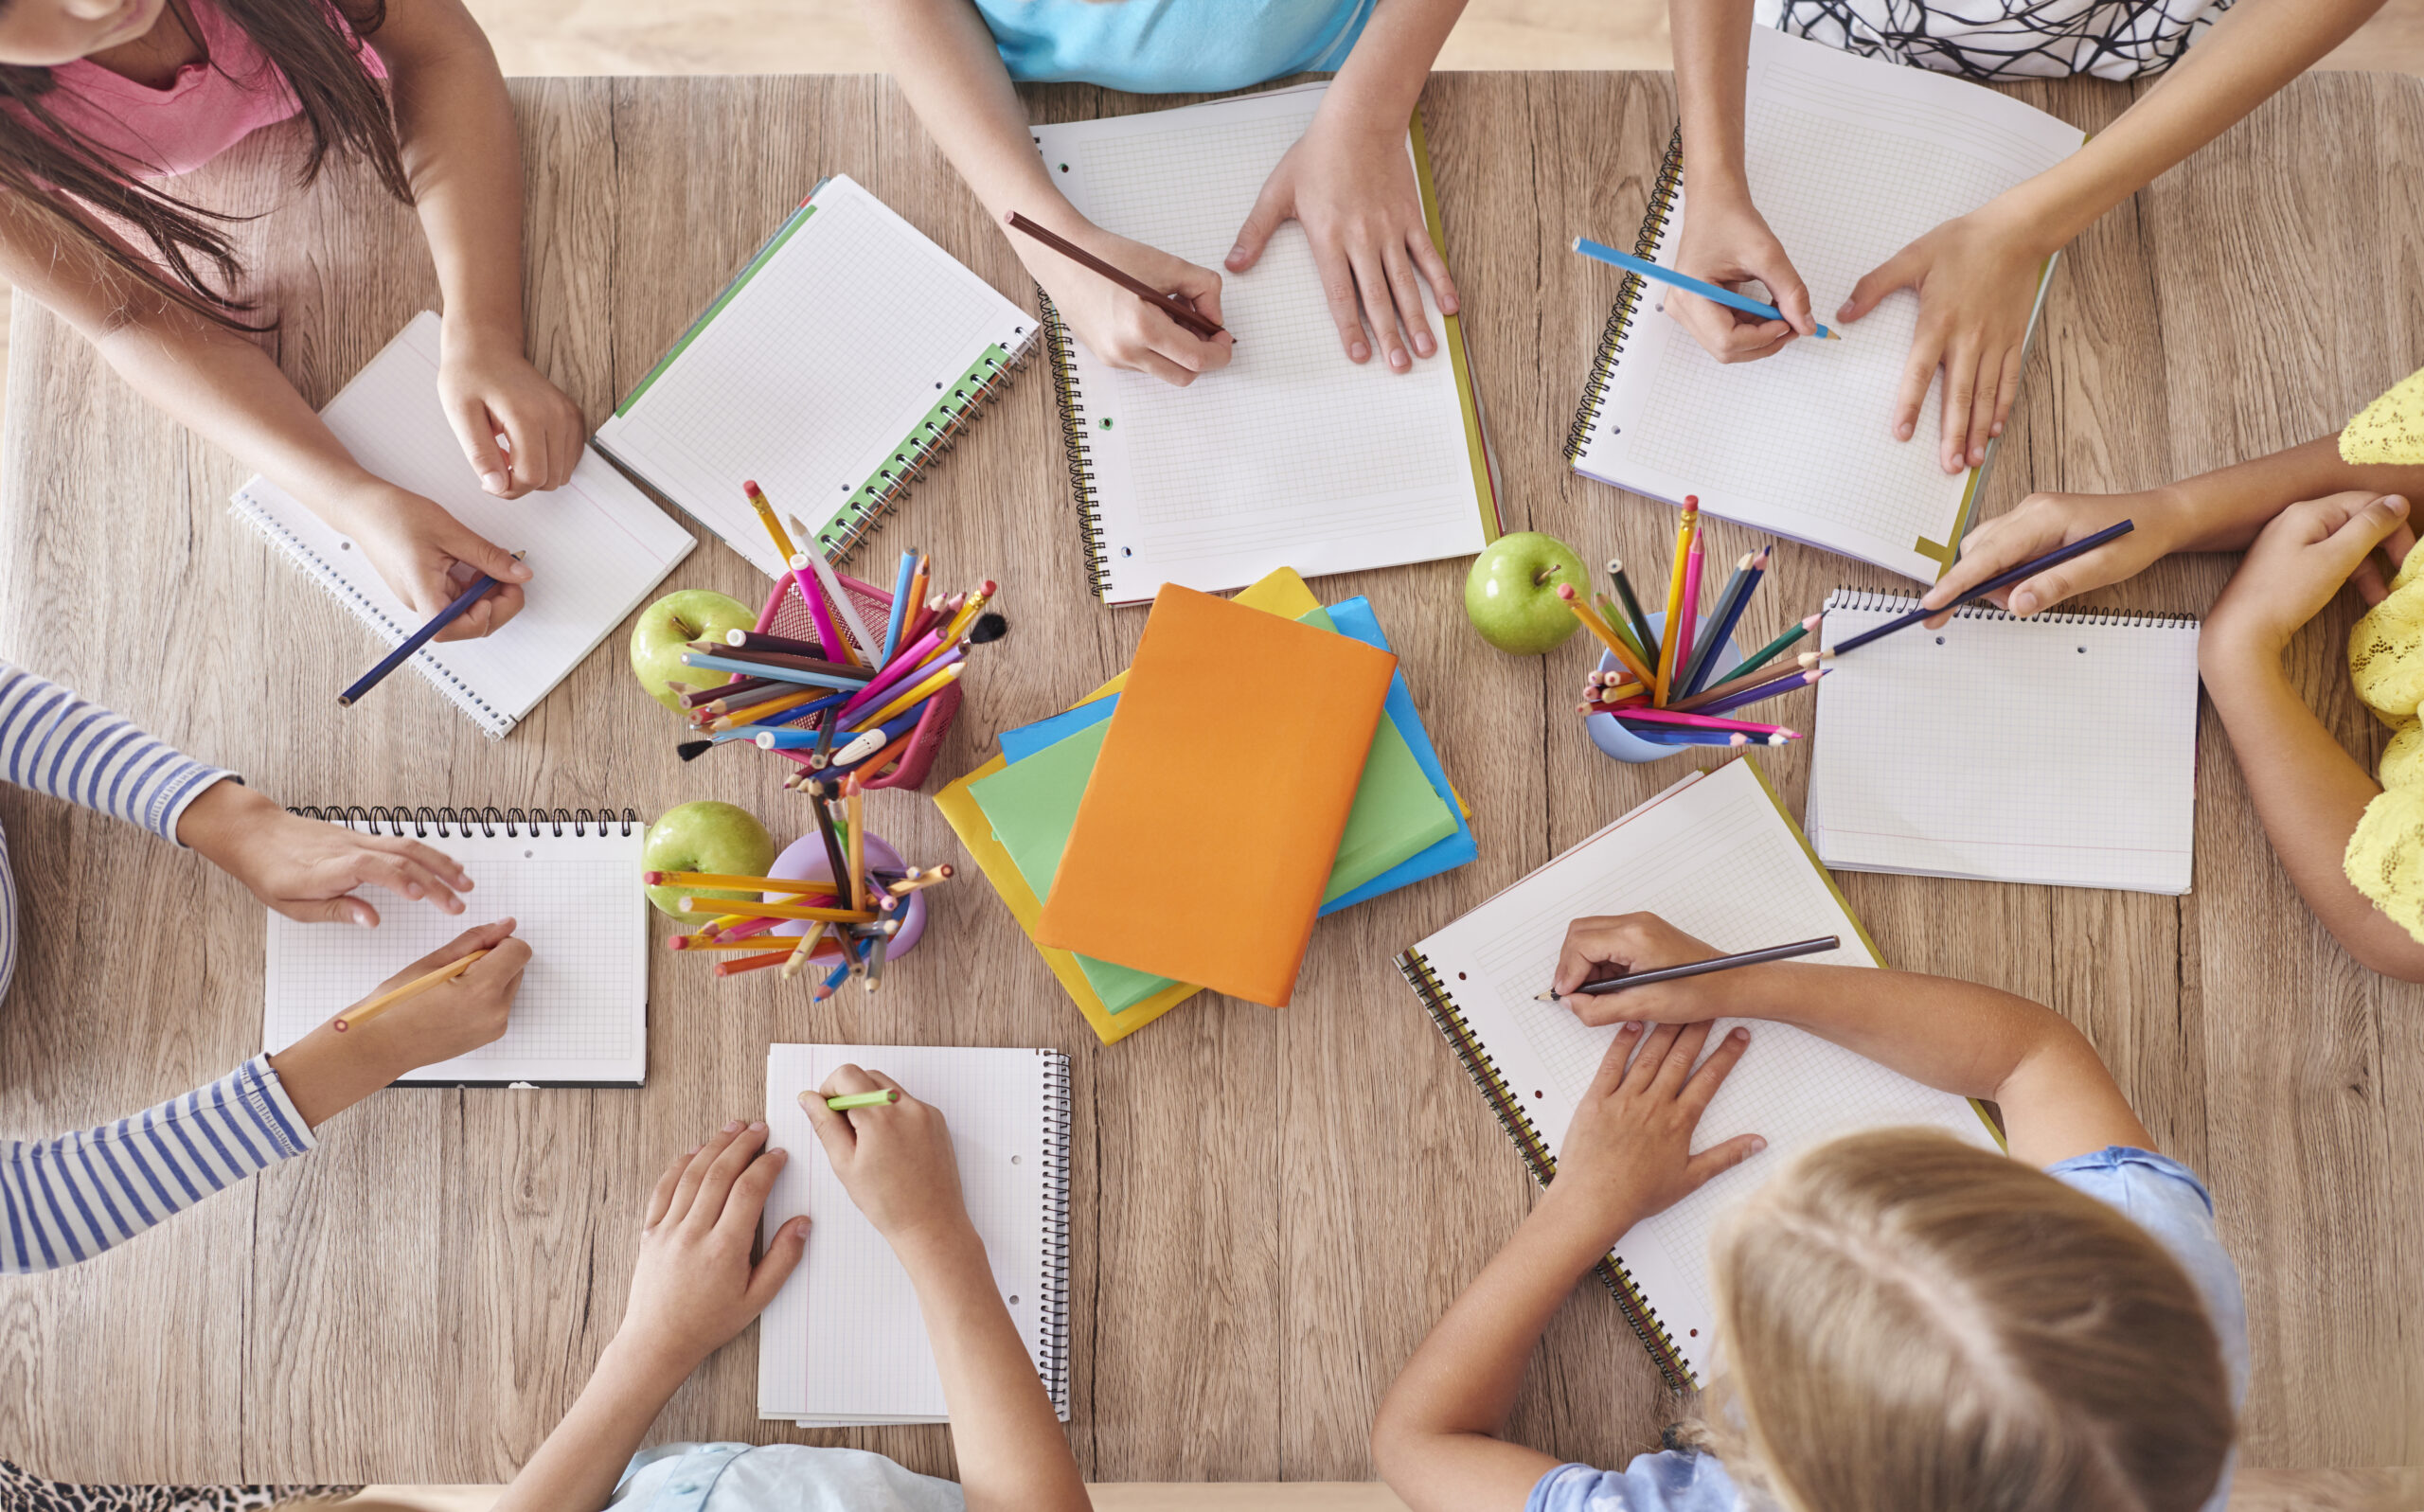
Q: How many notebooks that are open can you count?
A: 8